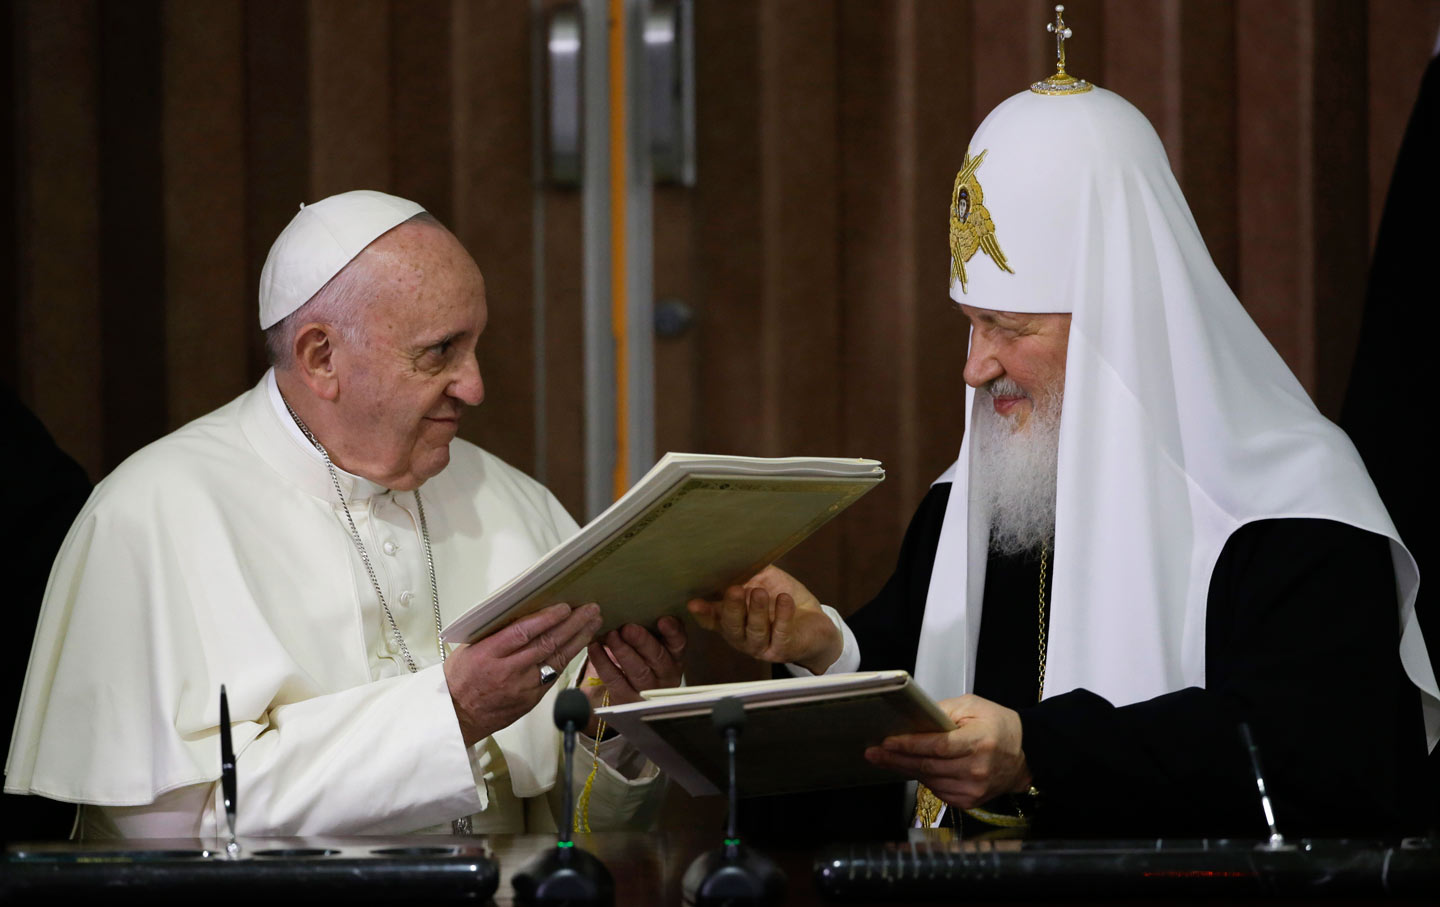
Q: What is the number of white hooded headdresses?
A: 1